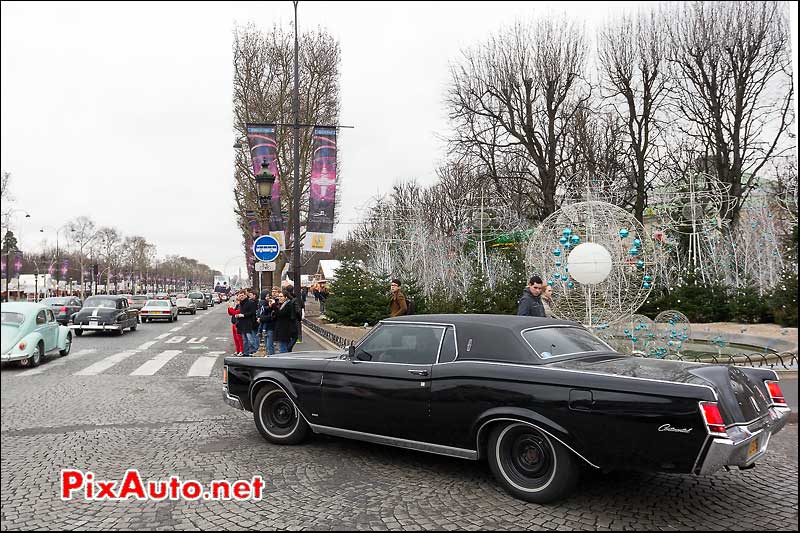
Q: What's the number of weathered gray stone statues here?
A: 0